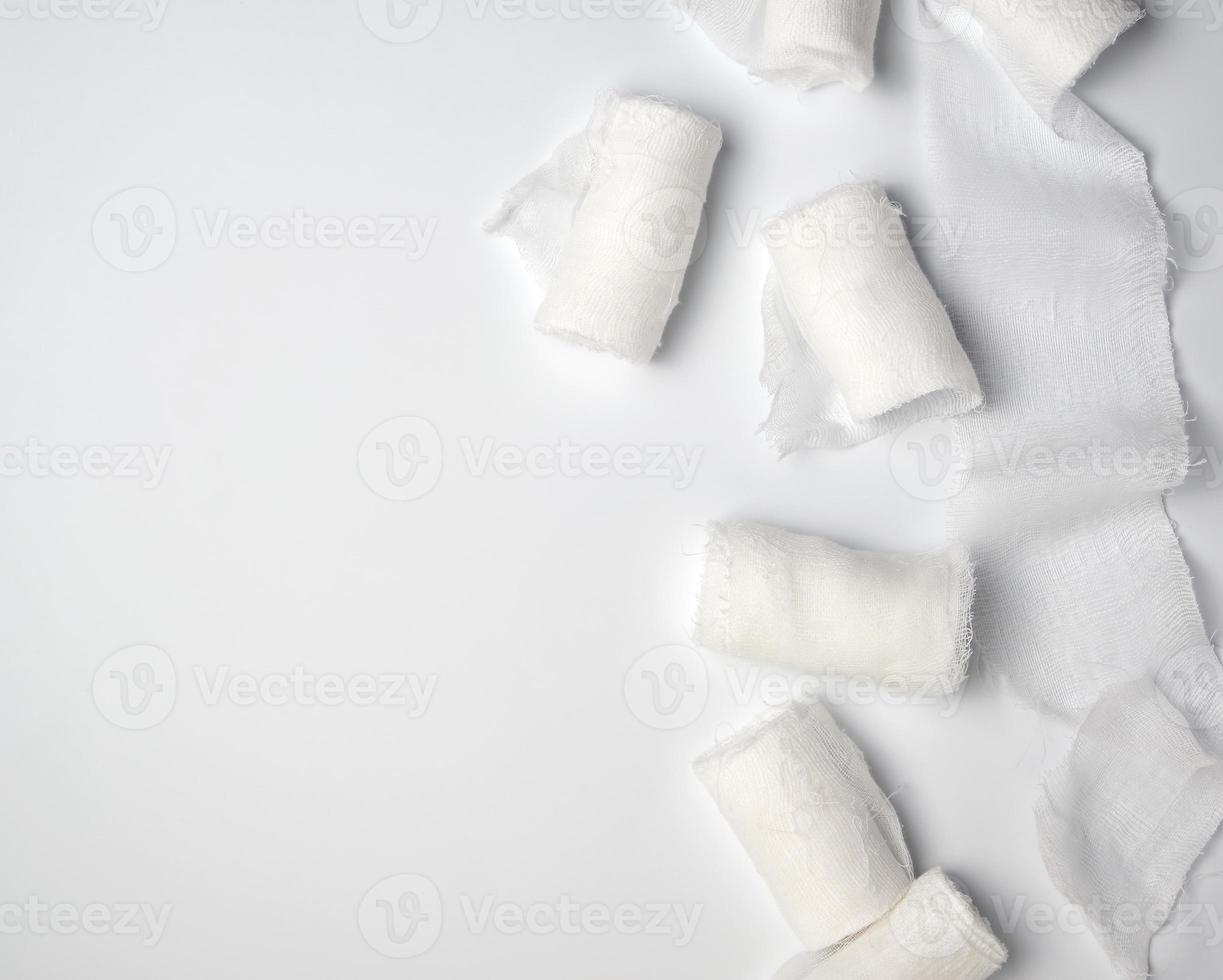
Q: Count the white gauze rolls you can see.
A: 7